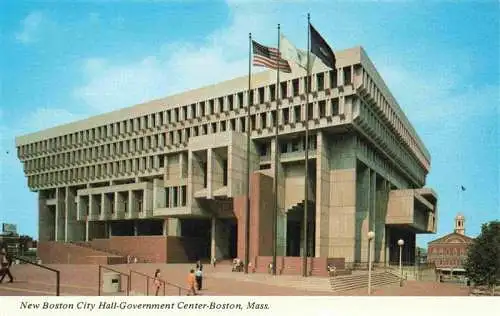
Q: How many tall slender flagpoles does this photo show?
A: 3